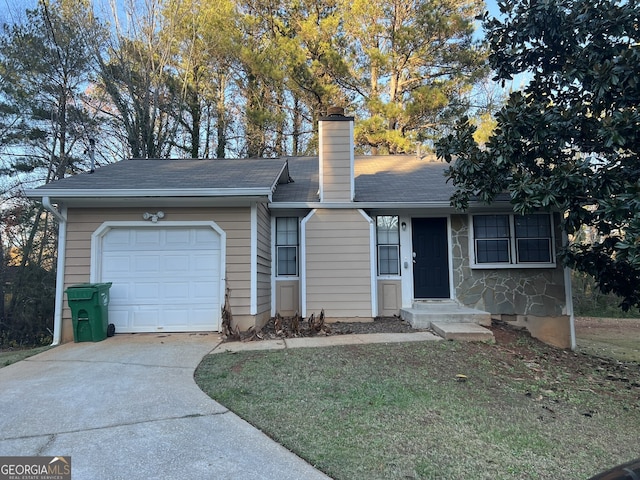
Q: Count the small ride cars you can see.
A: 0